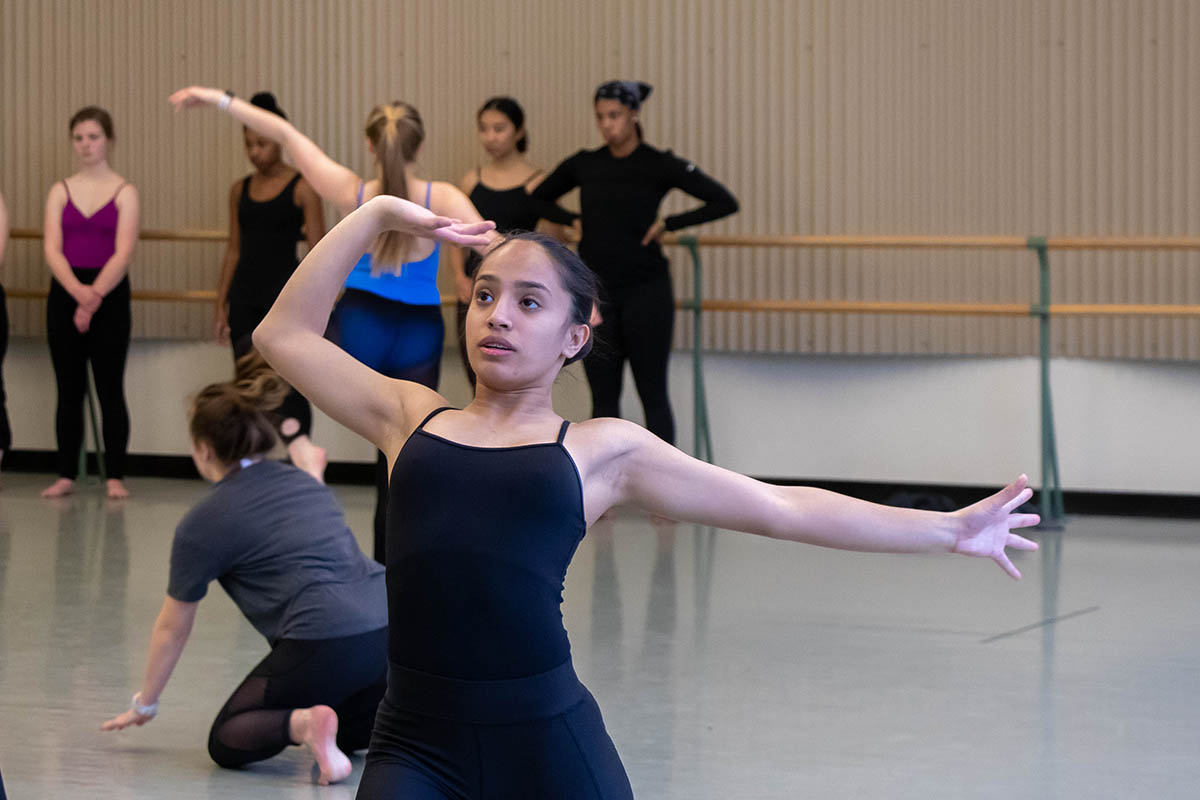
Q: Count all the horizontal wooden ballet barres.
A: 2